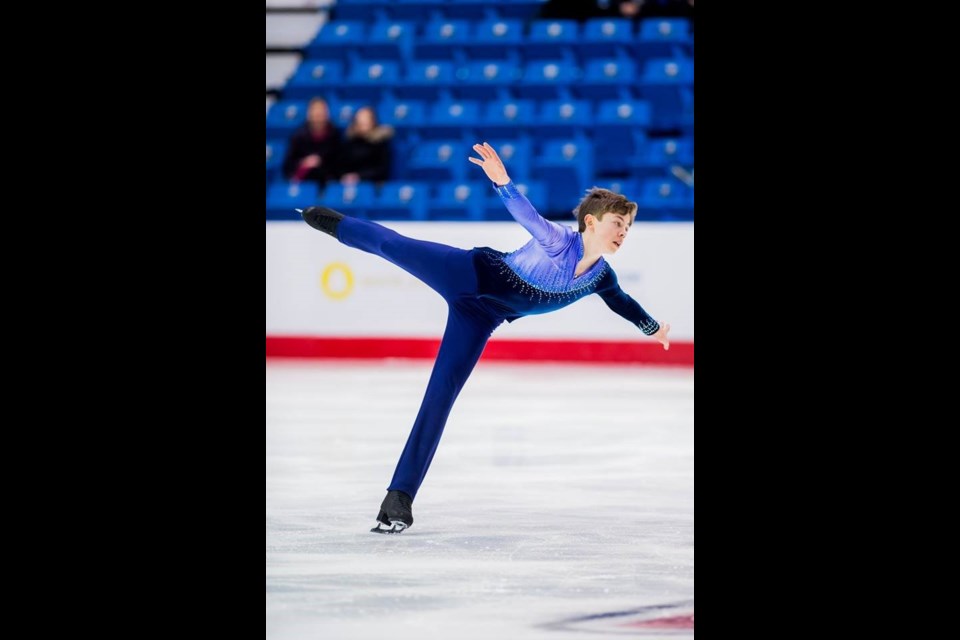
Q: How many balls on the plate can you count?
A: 0